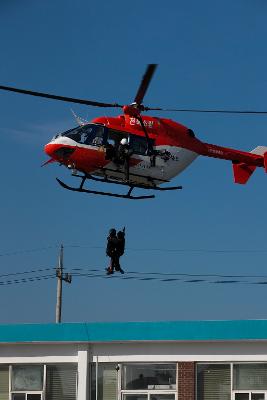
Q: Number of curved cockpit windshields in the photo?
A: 1